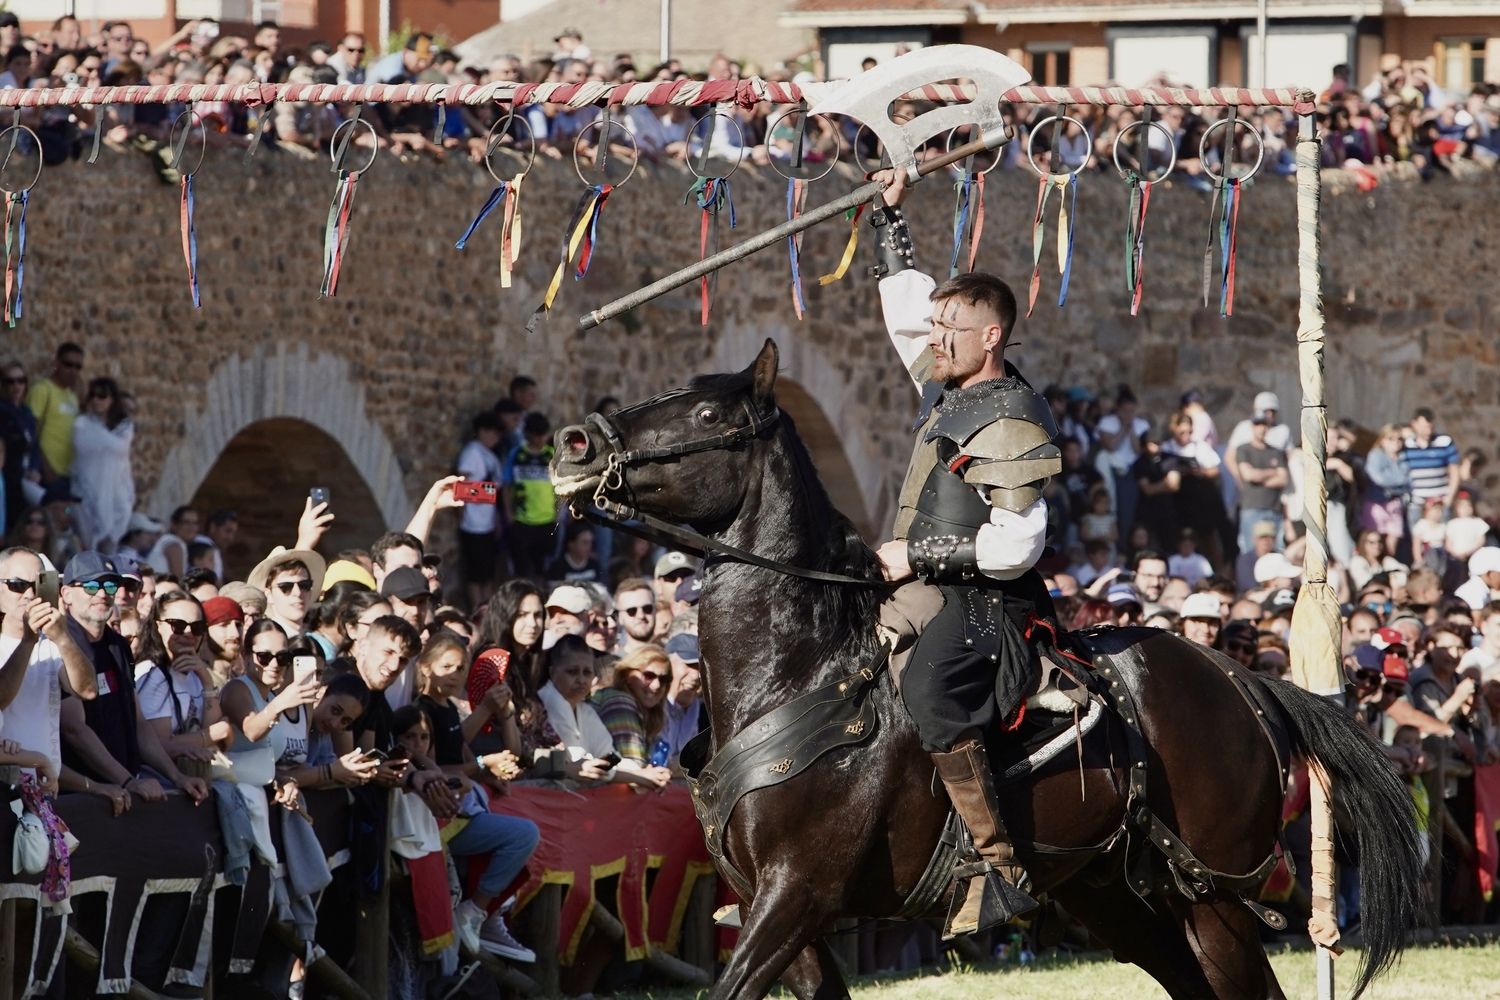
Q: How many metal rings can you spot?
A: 12